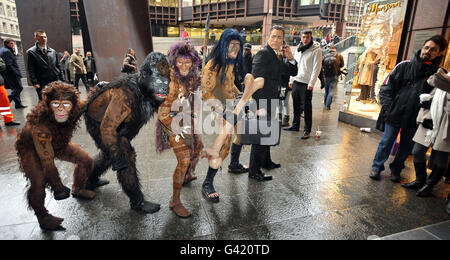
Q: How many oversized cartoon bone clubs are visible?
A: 1